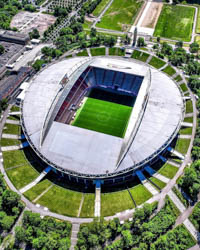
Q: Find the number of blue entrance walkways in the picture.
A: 8